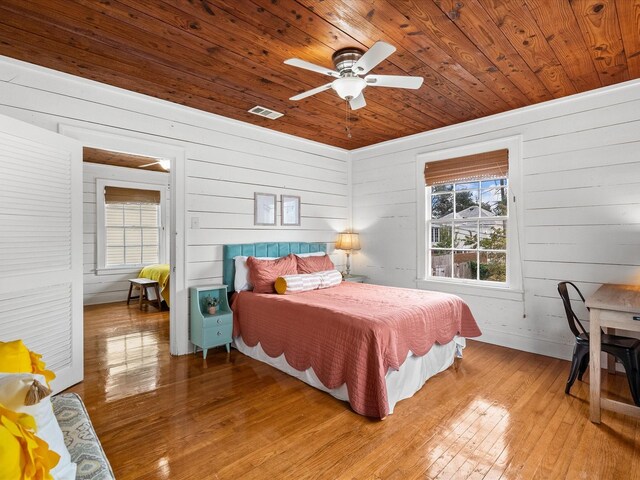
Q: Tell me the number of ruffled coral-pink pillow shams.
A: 2